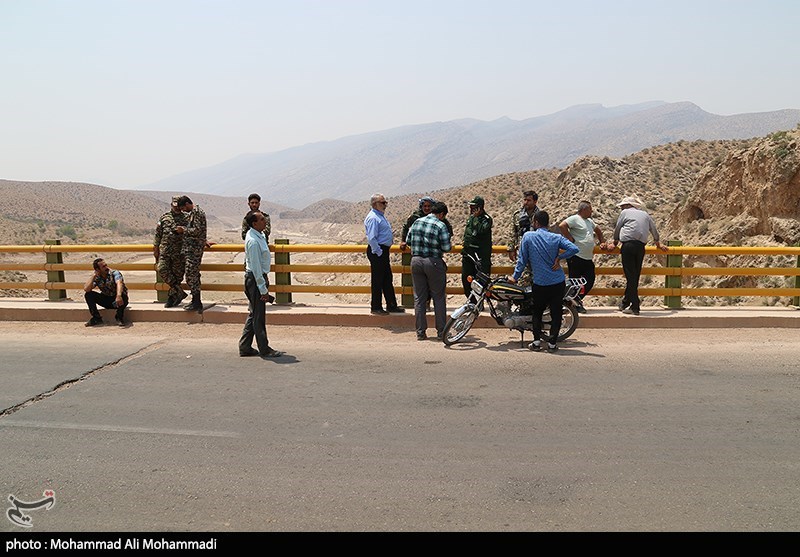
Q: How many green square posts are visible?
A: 6